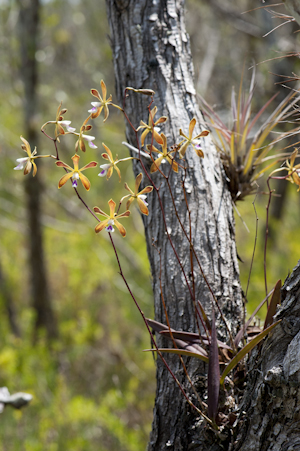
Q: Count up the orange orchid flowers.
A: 12